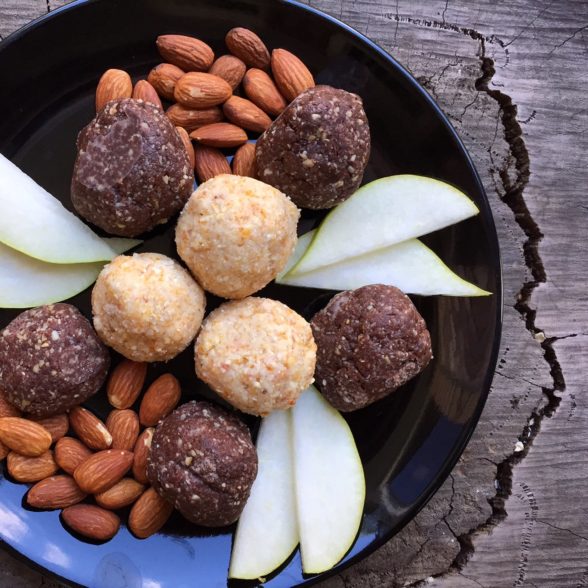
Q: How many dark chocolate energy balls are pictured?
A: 5